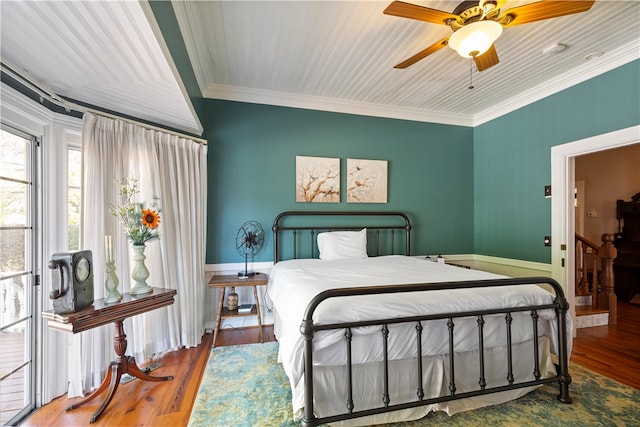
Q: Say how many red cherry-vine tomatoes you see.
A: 0